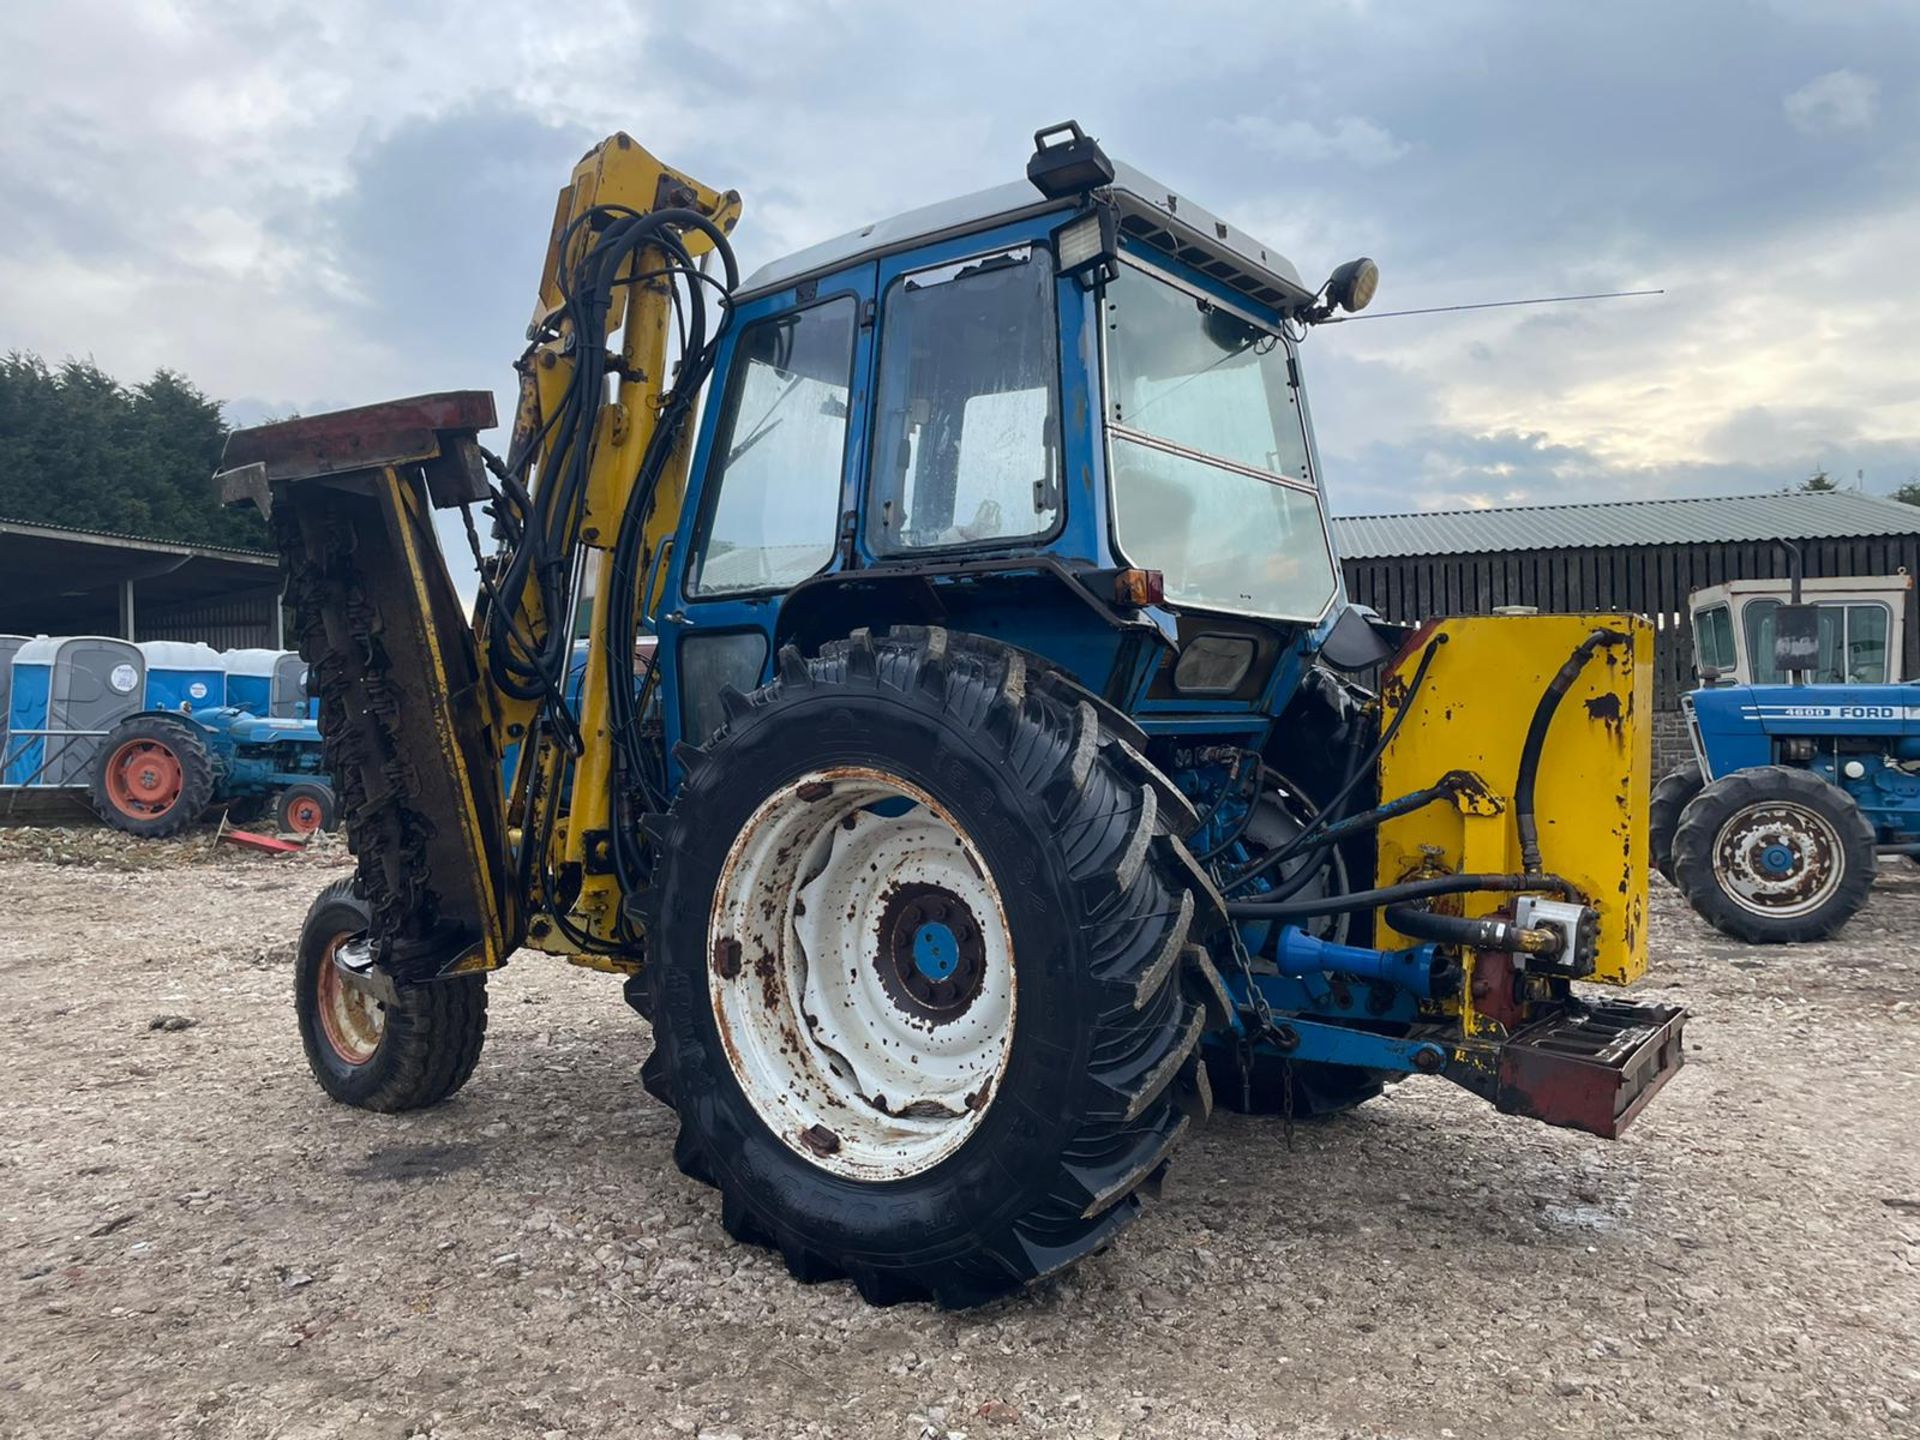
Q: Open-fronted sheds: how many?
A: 1